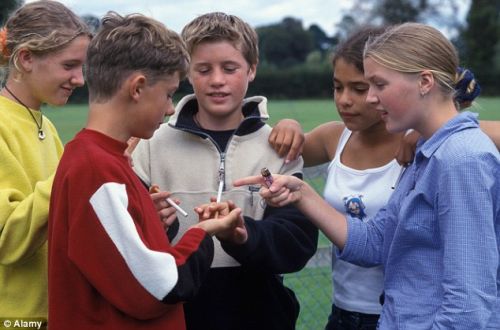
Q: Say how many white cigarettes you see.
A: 2